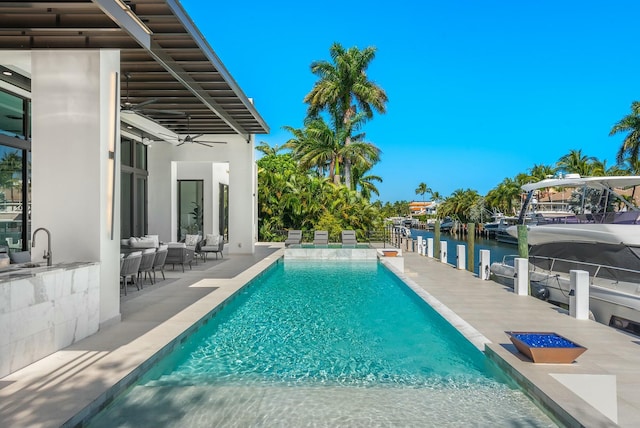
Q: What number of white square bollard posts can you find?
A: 7